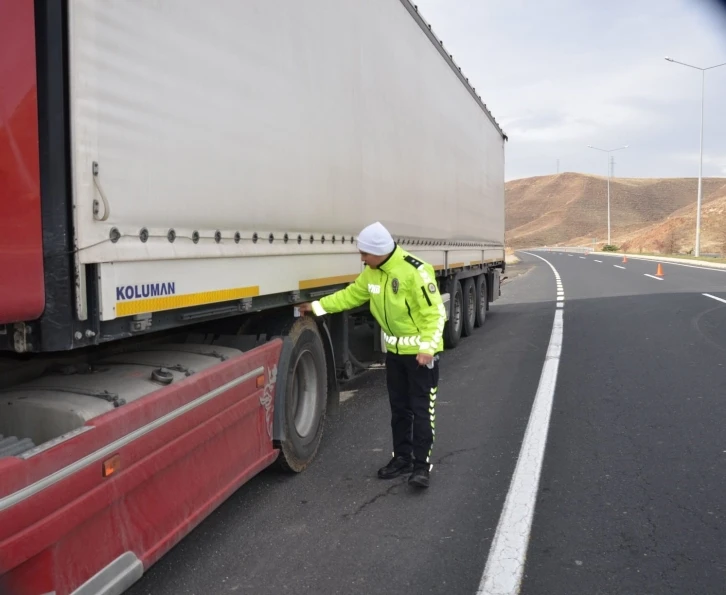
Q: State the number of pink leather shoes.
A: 0